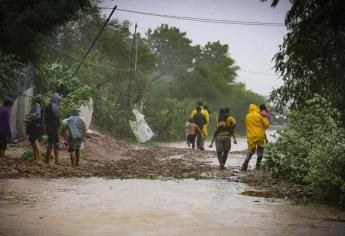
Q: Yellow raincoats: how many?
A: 2